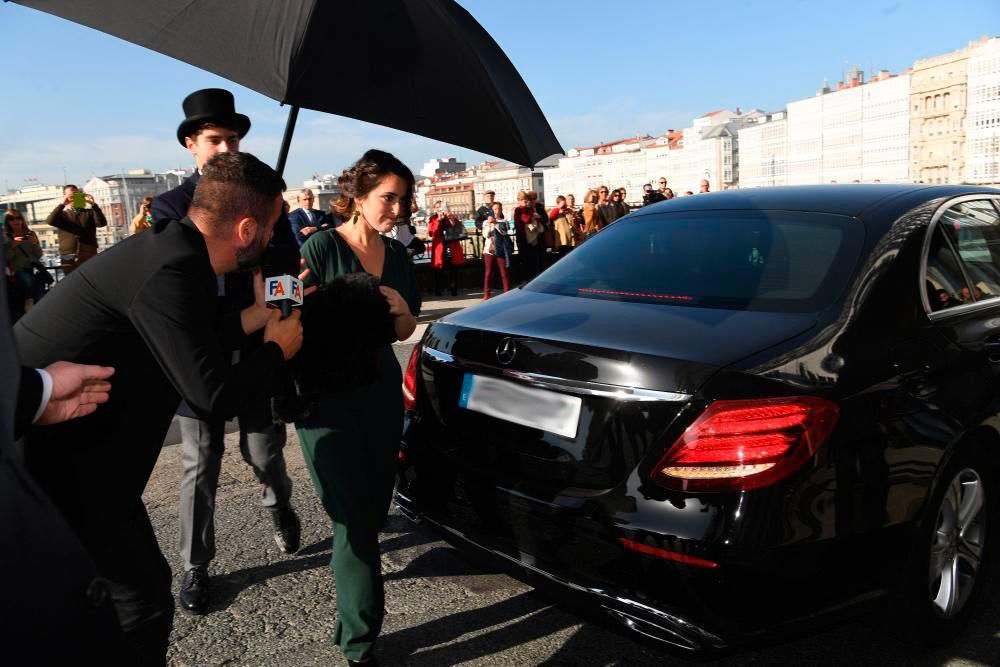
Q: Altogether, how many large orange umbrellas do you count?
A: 0